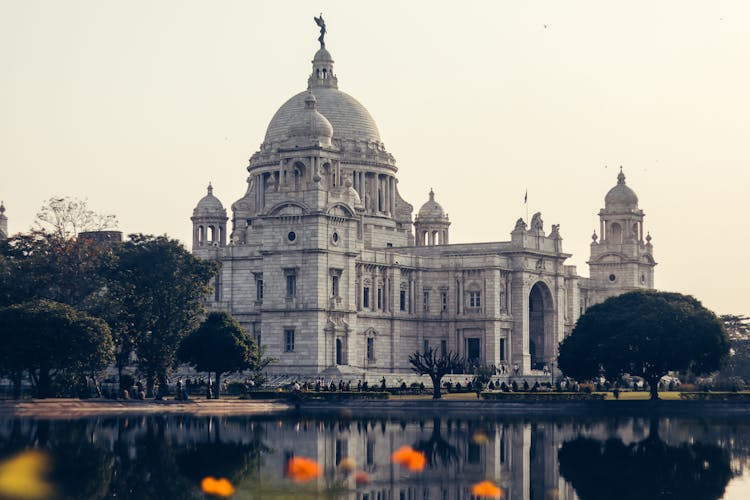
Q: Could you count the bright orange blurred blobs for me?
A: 4